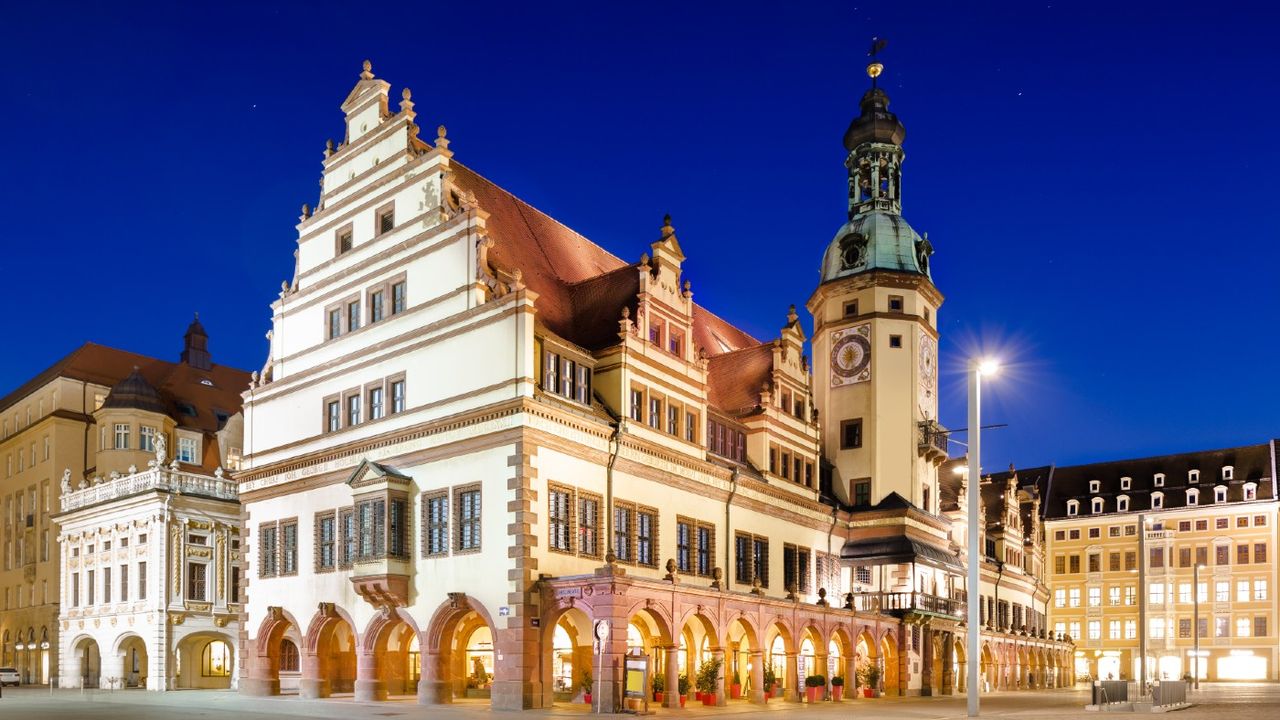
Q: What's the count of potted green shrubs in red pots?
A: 12